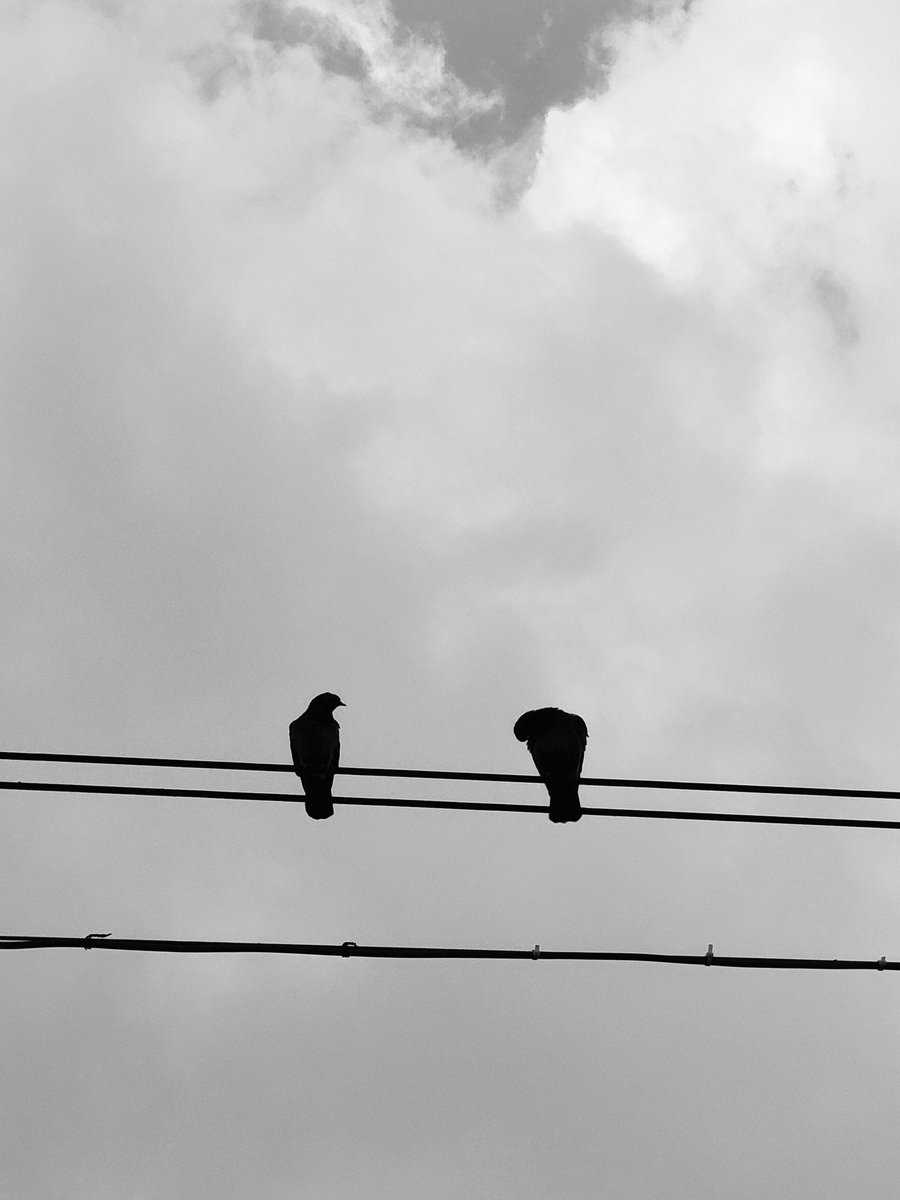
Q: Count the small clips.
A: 5